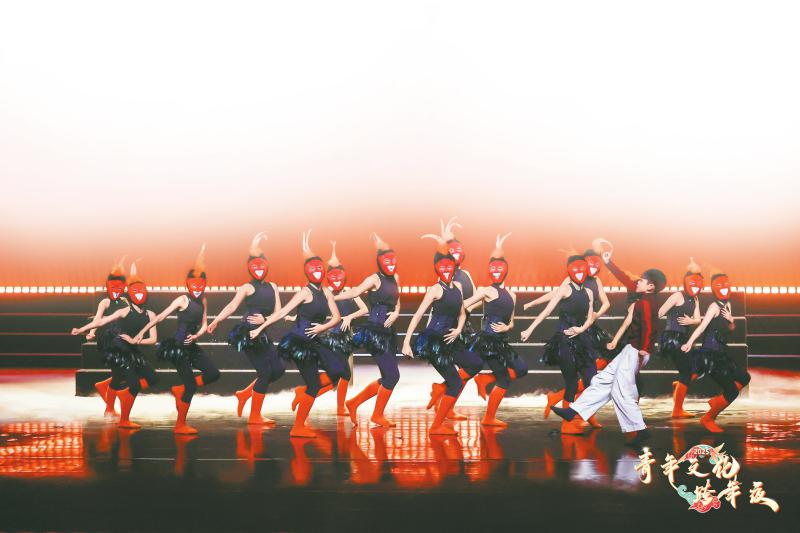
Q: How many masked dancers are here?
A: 14